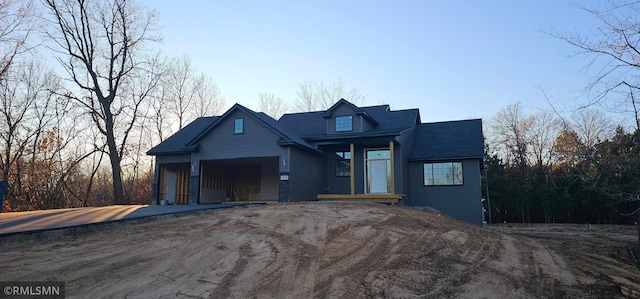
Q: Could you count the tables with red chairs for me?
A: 0